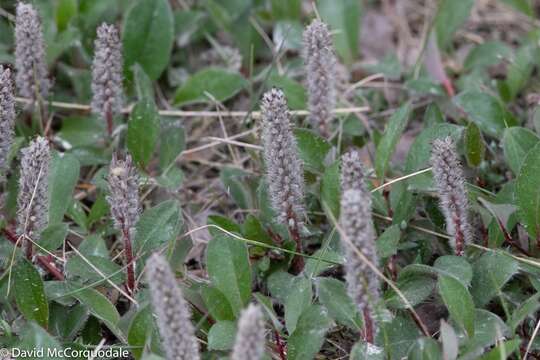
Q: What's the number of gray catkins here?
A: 12